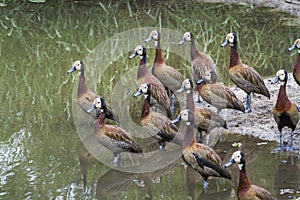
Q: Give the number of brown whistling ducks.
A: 13